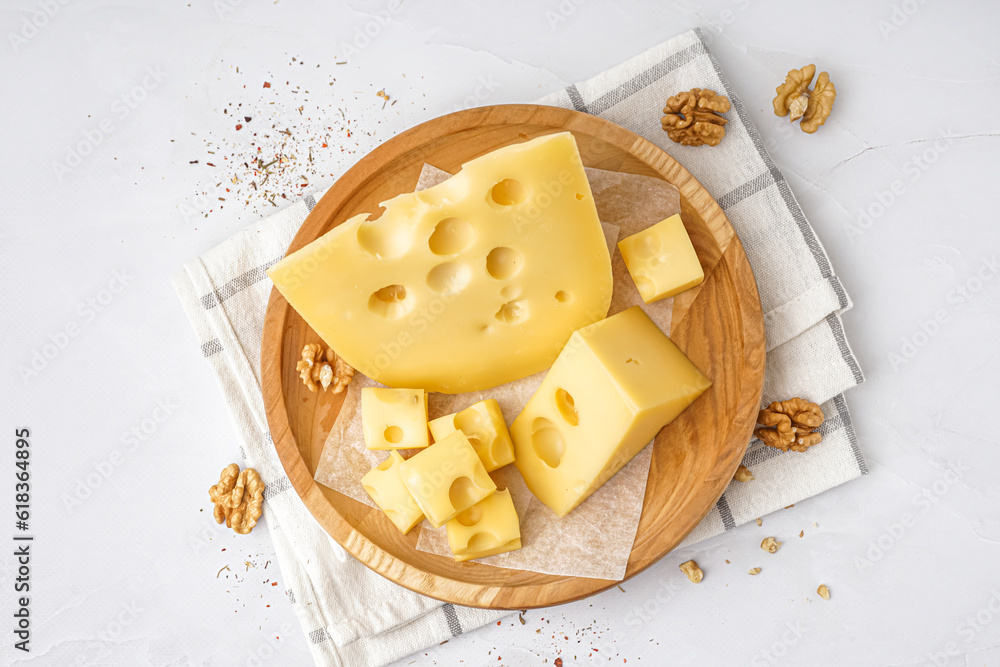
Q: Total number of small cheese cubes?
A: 6